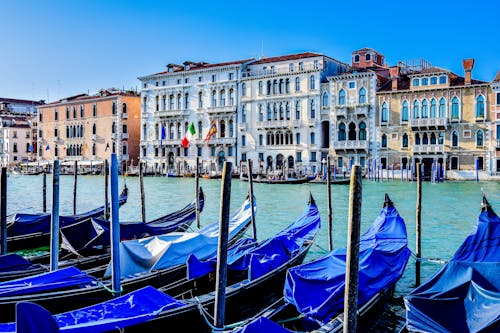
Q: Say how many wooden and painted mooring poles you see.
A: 13